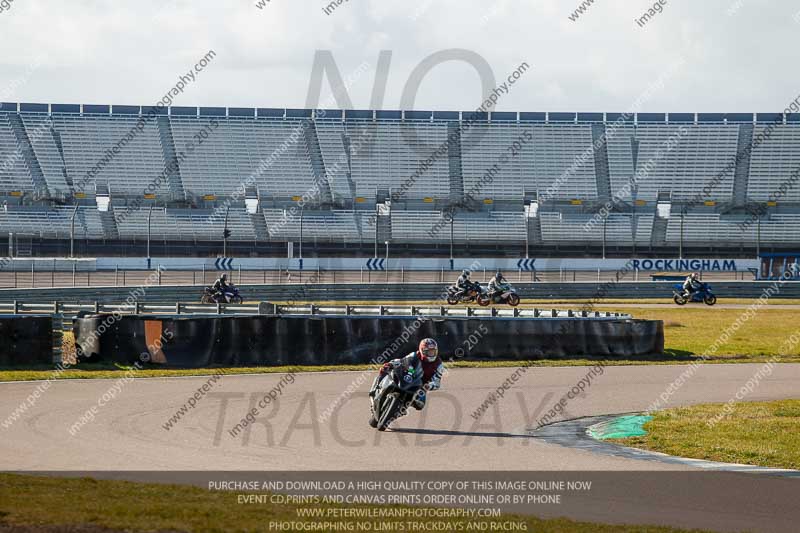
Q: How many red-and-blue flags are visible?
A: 0